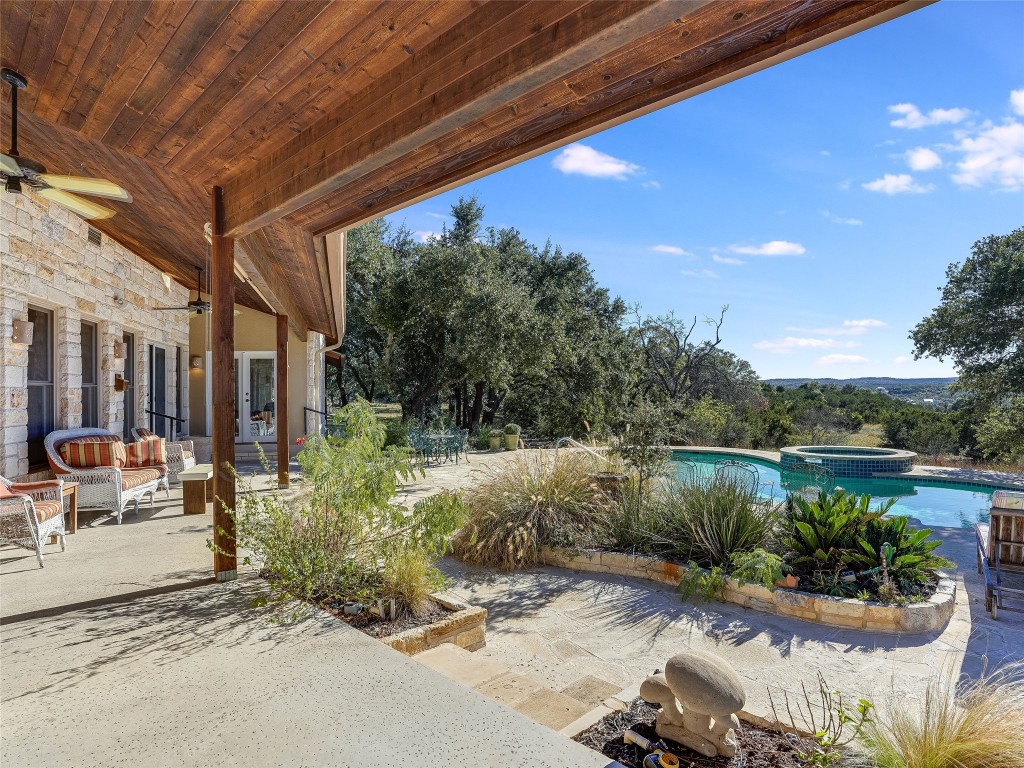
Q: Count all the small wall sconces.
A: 3